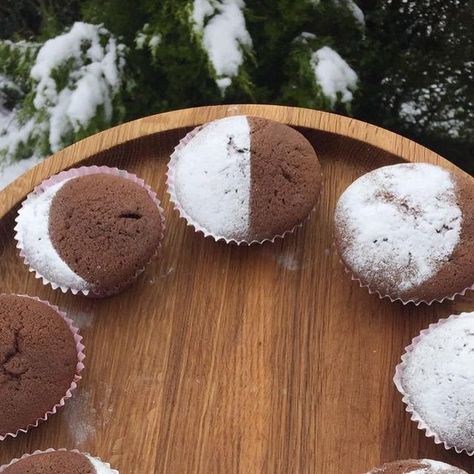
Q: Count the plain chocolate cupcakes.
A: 1